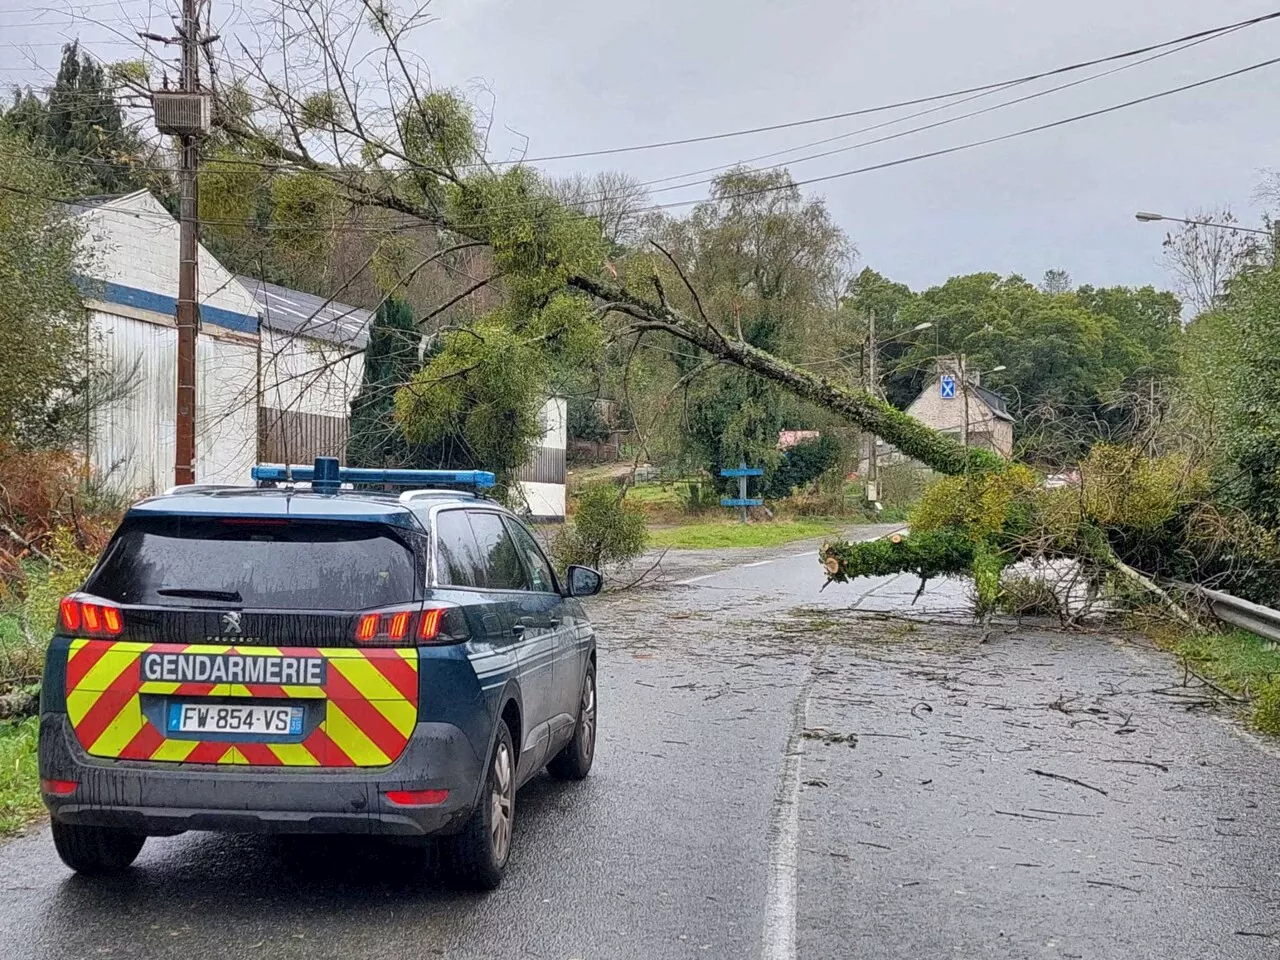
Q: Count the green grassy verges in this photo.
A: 3